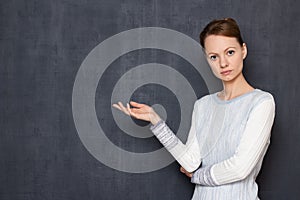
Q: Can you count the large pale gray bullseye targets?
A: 1